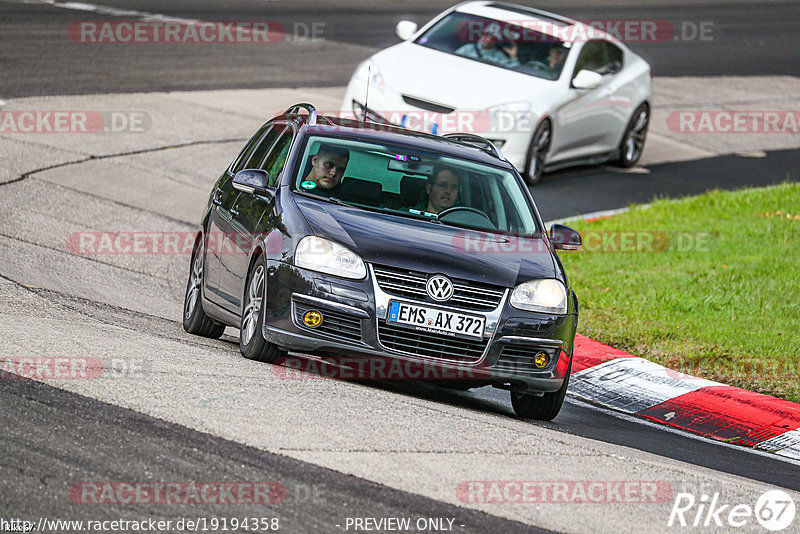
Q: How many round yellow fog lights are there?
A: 2